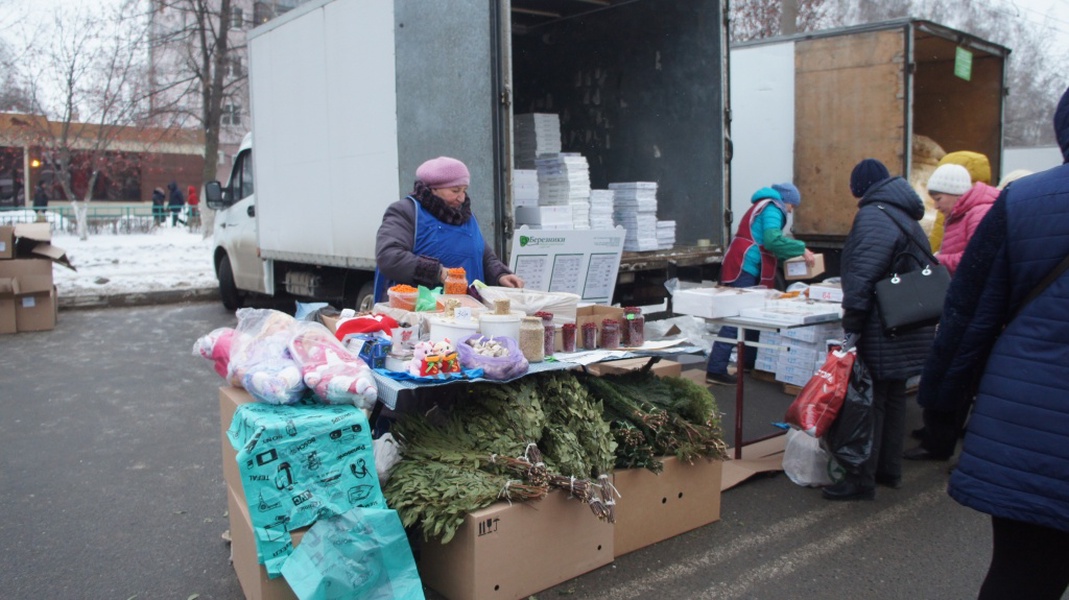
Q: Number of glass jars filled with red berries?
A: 5